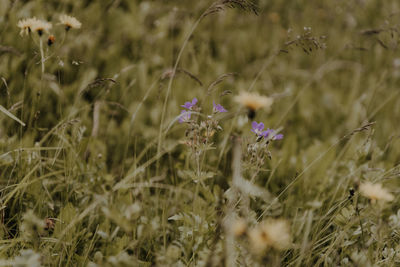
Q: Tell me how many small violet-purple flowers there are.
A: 5